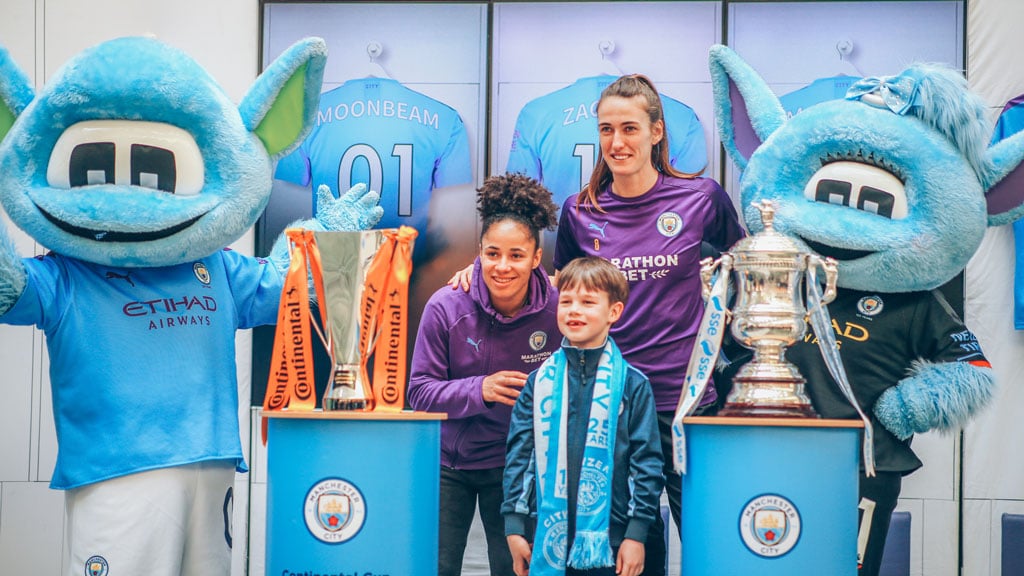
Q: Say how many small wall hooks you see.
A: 3